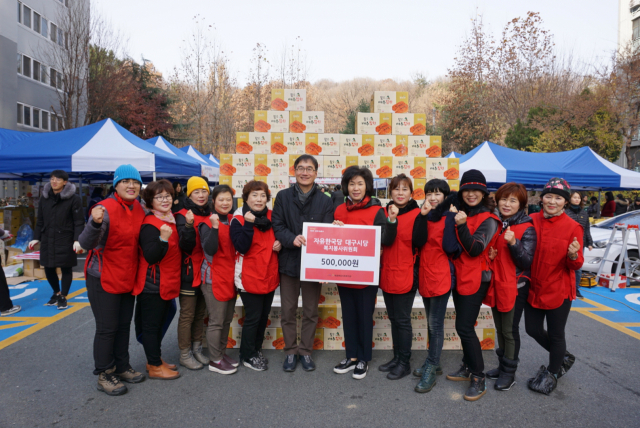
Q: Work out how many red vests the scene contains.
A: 11